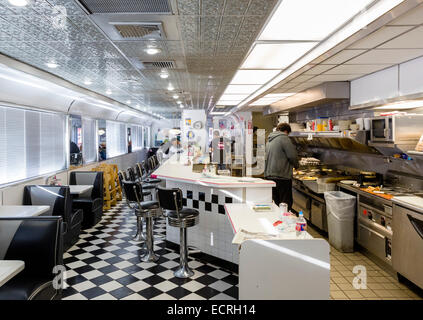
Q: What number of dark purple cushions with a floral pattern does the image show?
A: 0